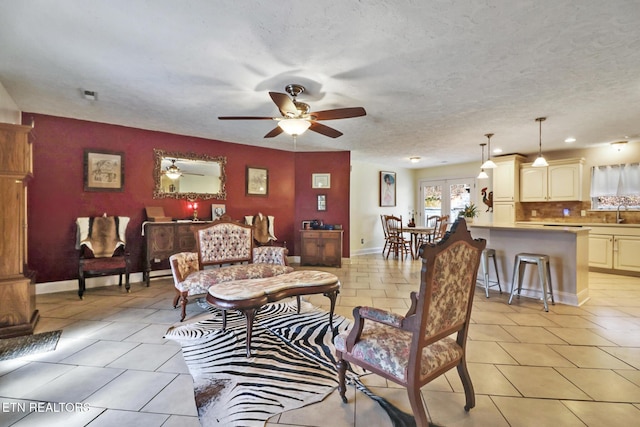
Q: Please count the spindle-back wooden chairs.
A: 4